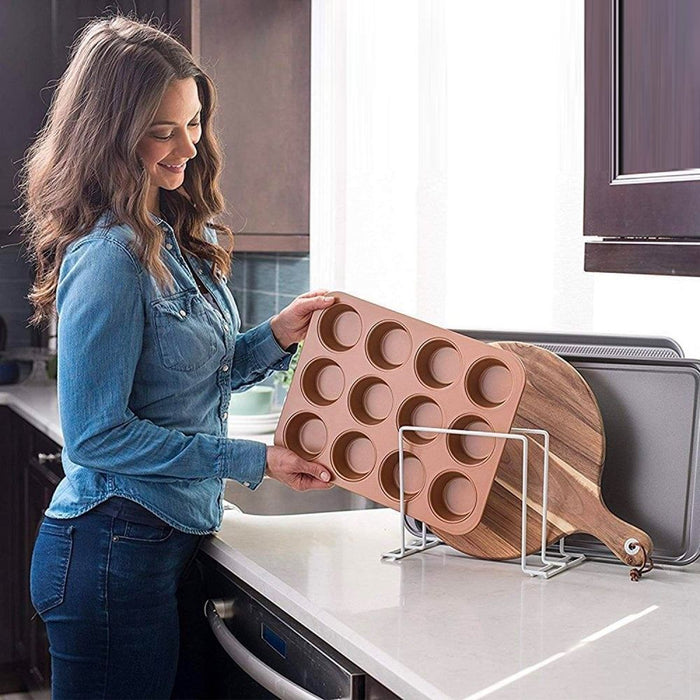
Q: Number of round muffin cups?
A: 12